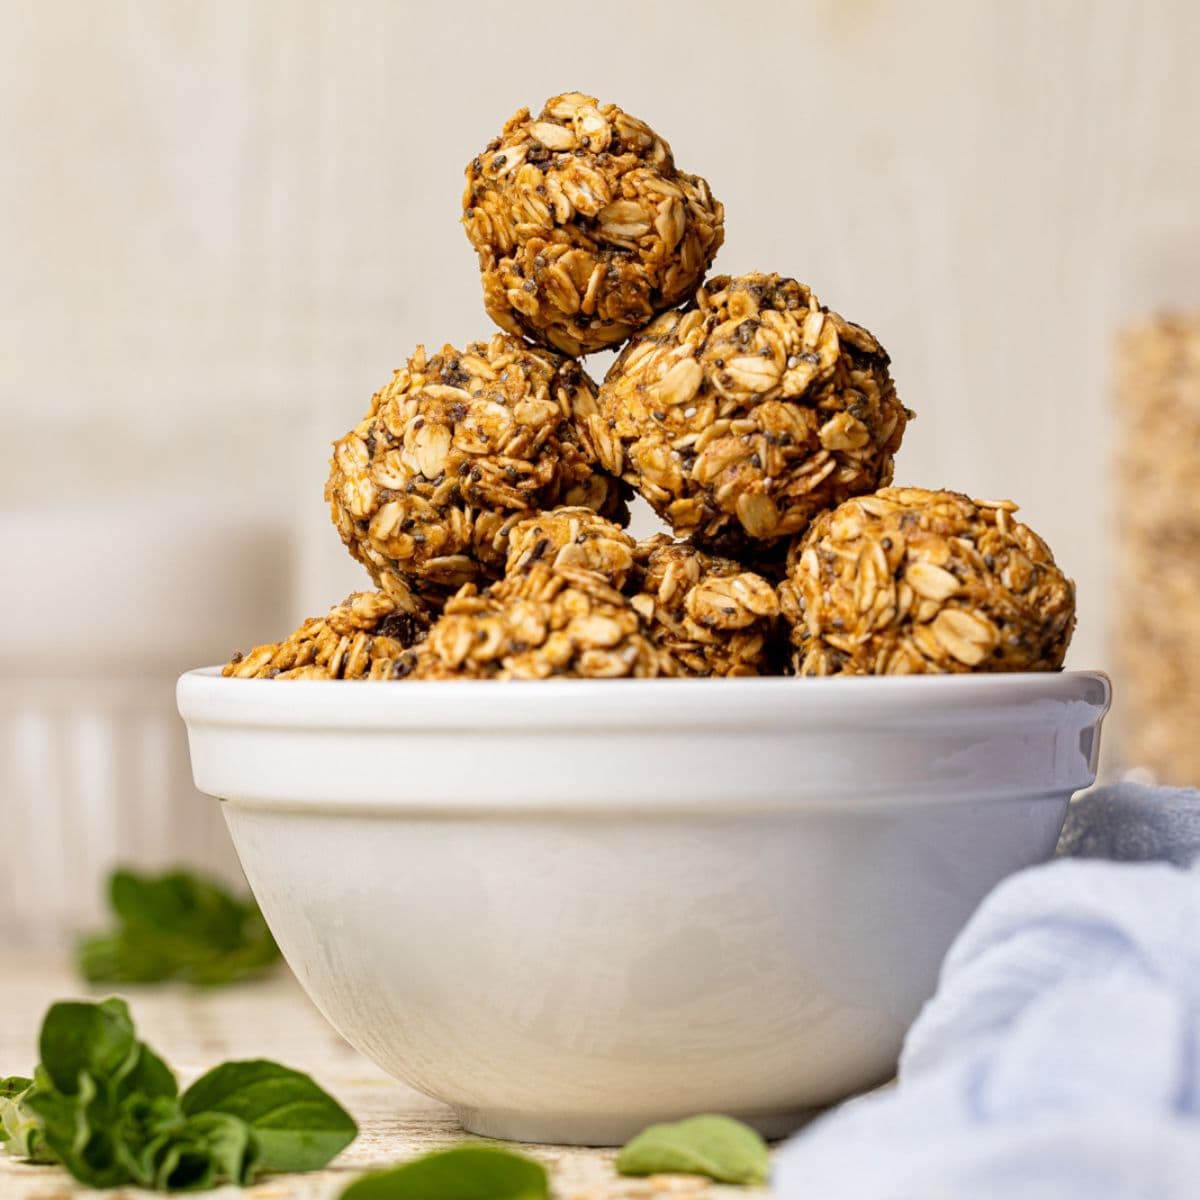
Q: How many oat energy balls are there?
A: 8